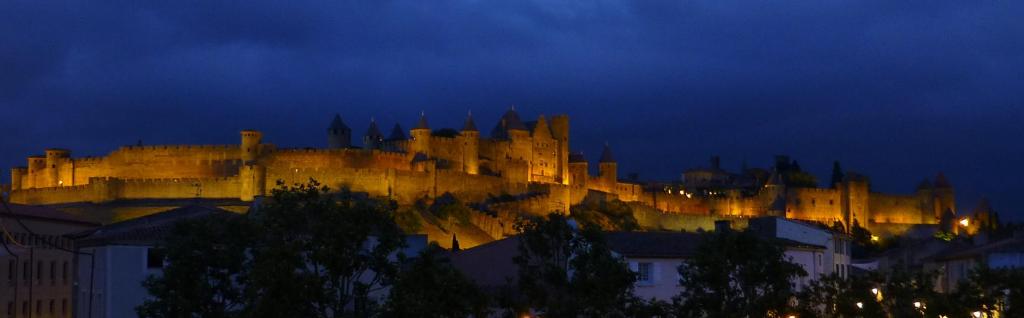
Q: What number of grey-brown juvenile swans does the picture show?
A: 0